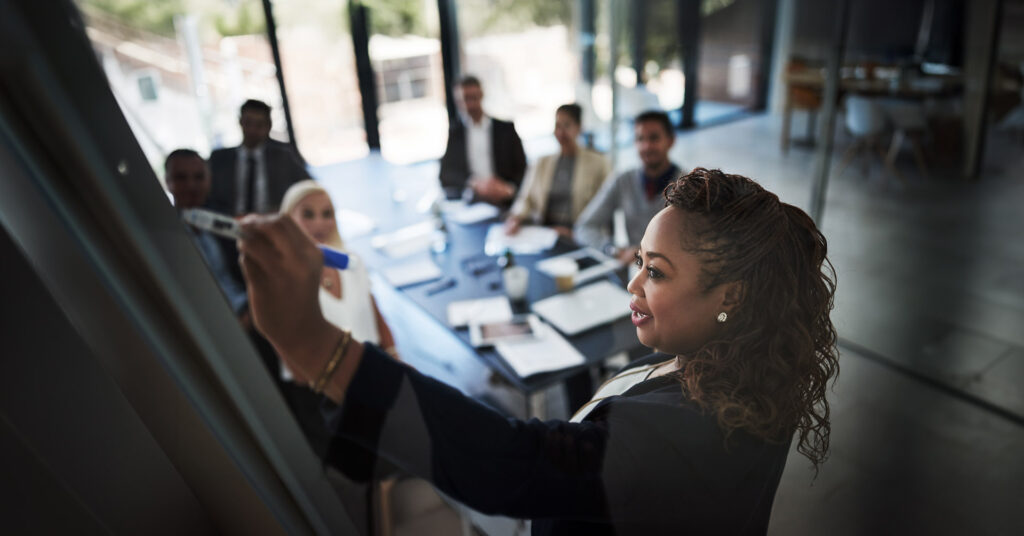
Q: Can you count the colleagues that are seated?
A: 6